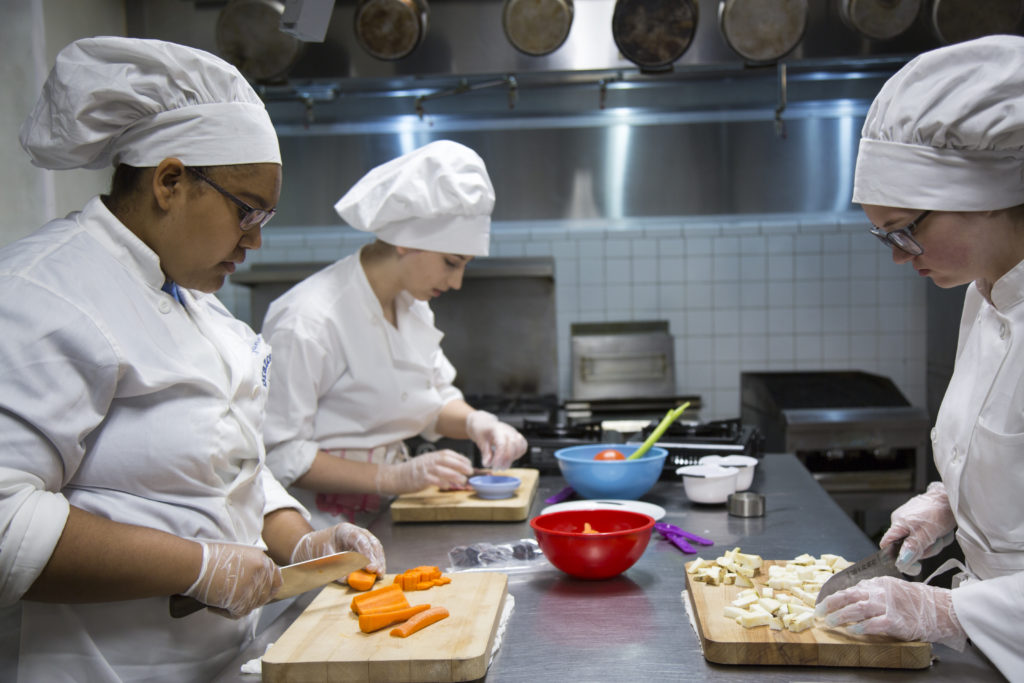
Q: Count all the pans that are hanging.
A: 7